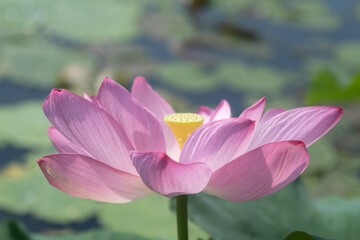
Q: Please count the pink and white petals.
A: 14